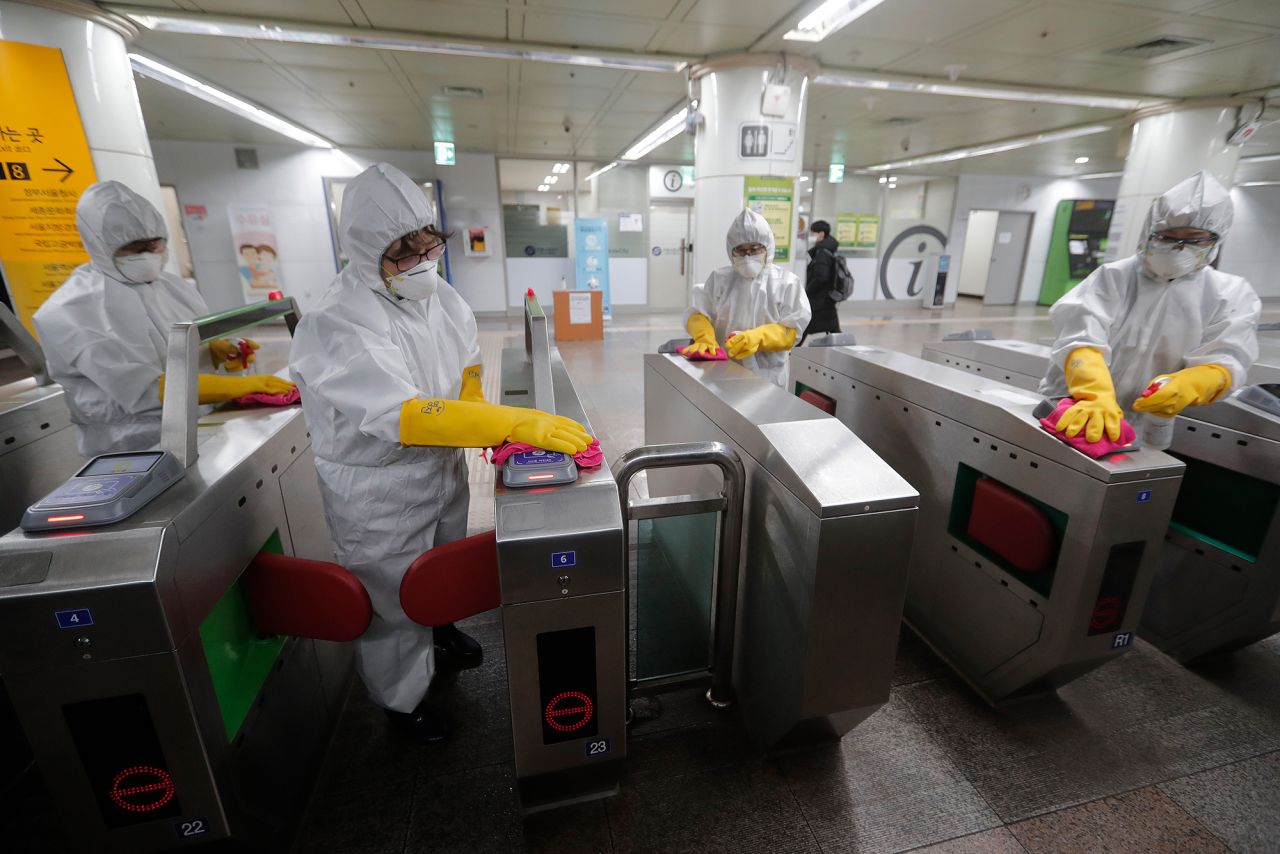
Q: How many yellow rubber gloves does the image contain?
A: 8